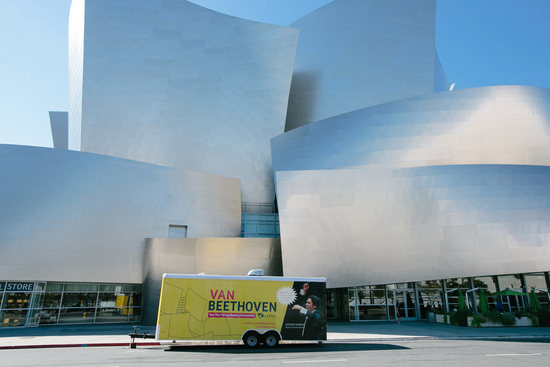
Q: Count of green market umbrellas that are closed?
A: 3